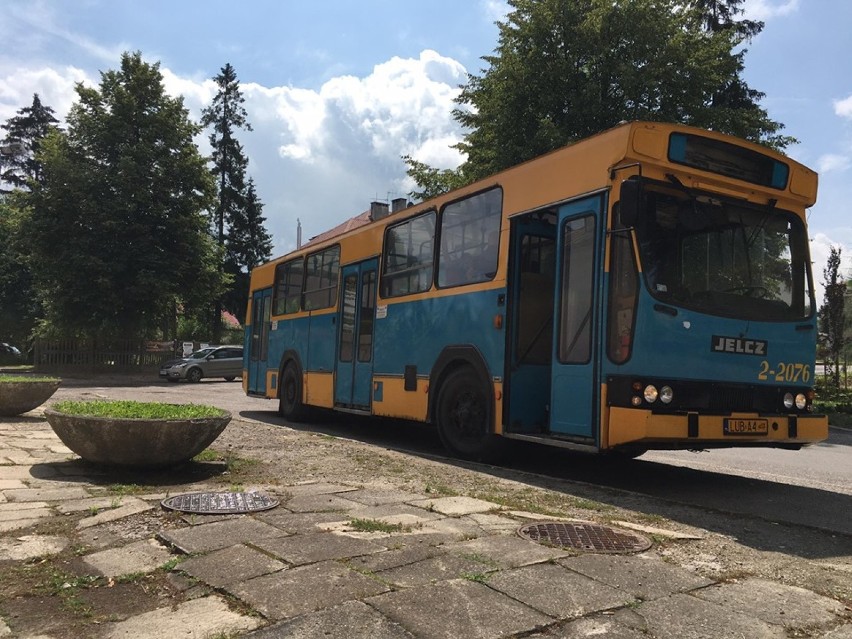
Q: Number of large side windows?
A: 4